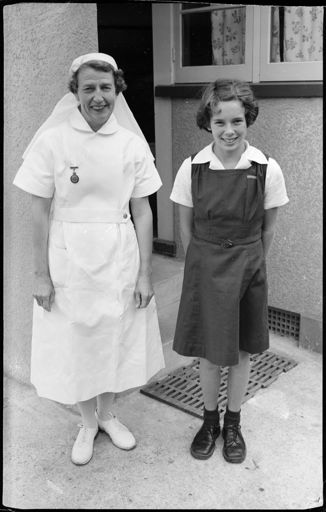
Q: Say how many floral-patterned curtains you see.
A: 2